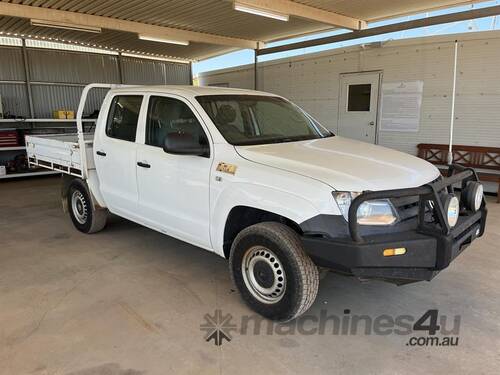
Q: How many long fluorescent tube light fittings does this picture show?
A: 3